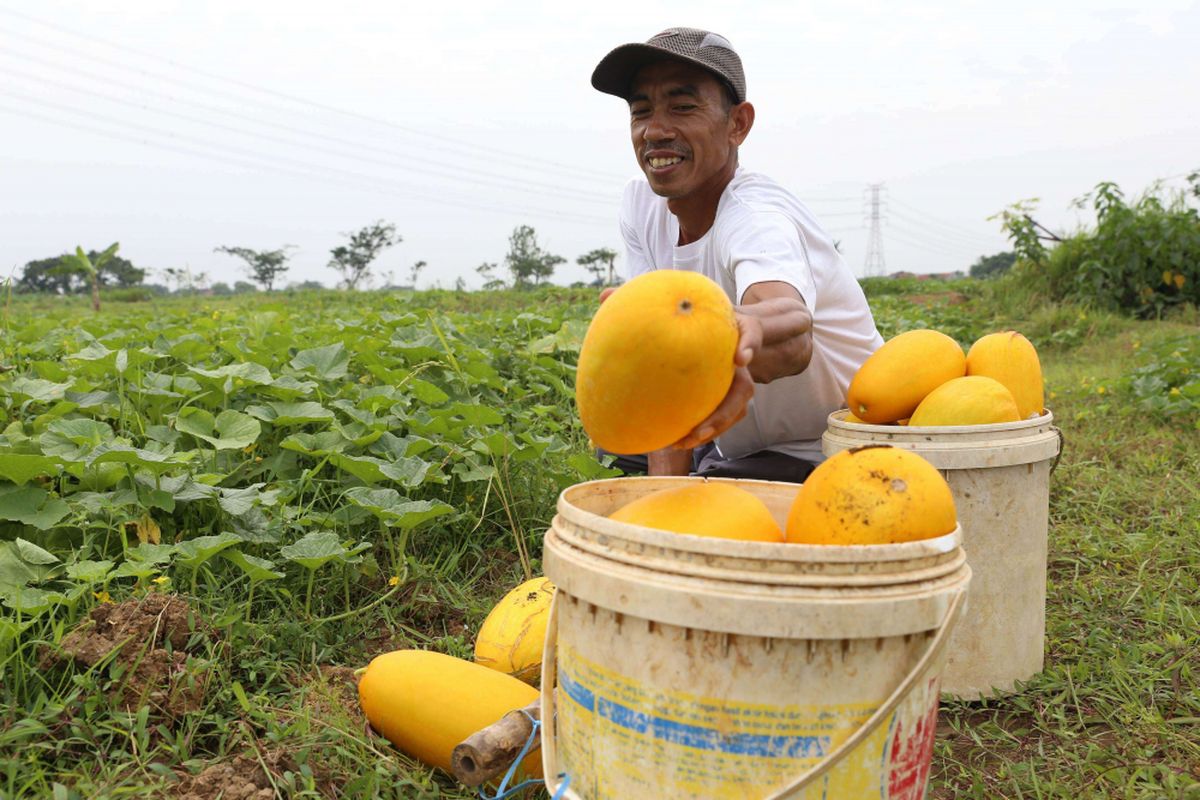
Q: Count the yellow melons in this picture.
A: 8